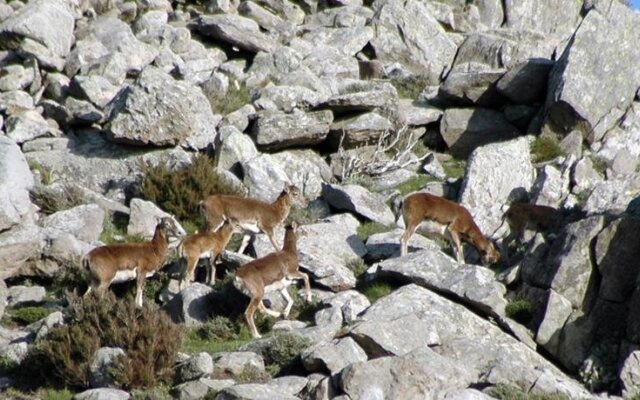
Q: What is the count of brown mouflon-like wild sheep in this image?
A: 6